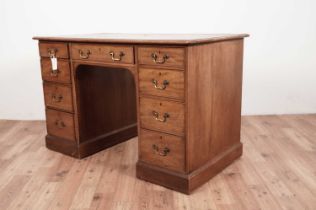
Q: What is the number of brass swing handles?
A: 10